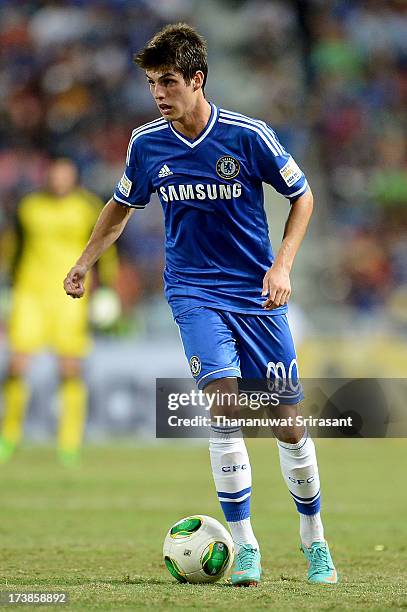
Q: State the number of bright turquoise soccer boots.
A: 2